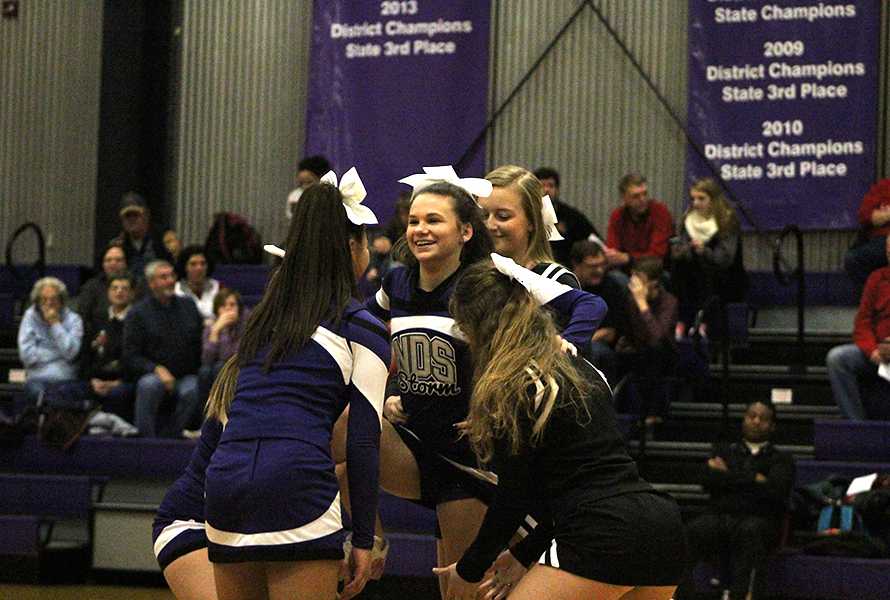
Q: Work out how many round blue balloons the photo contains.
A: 0